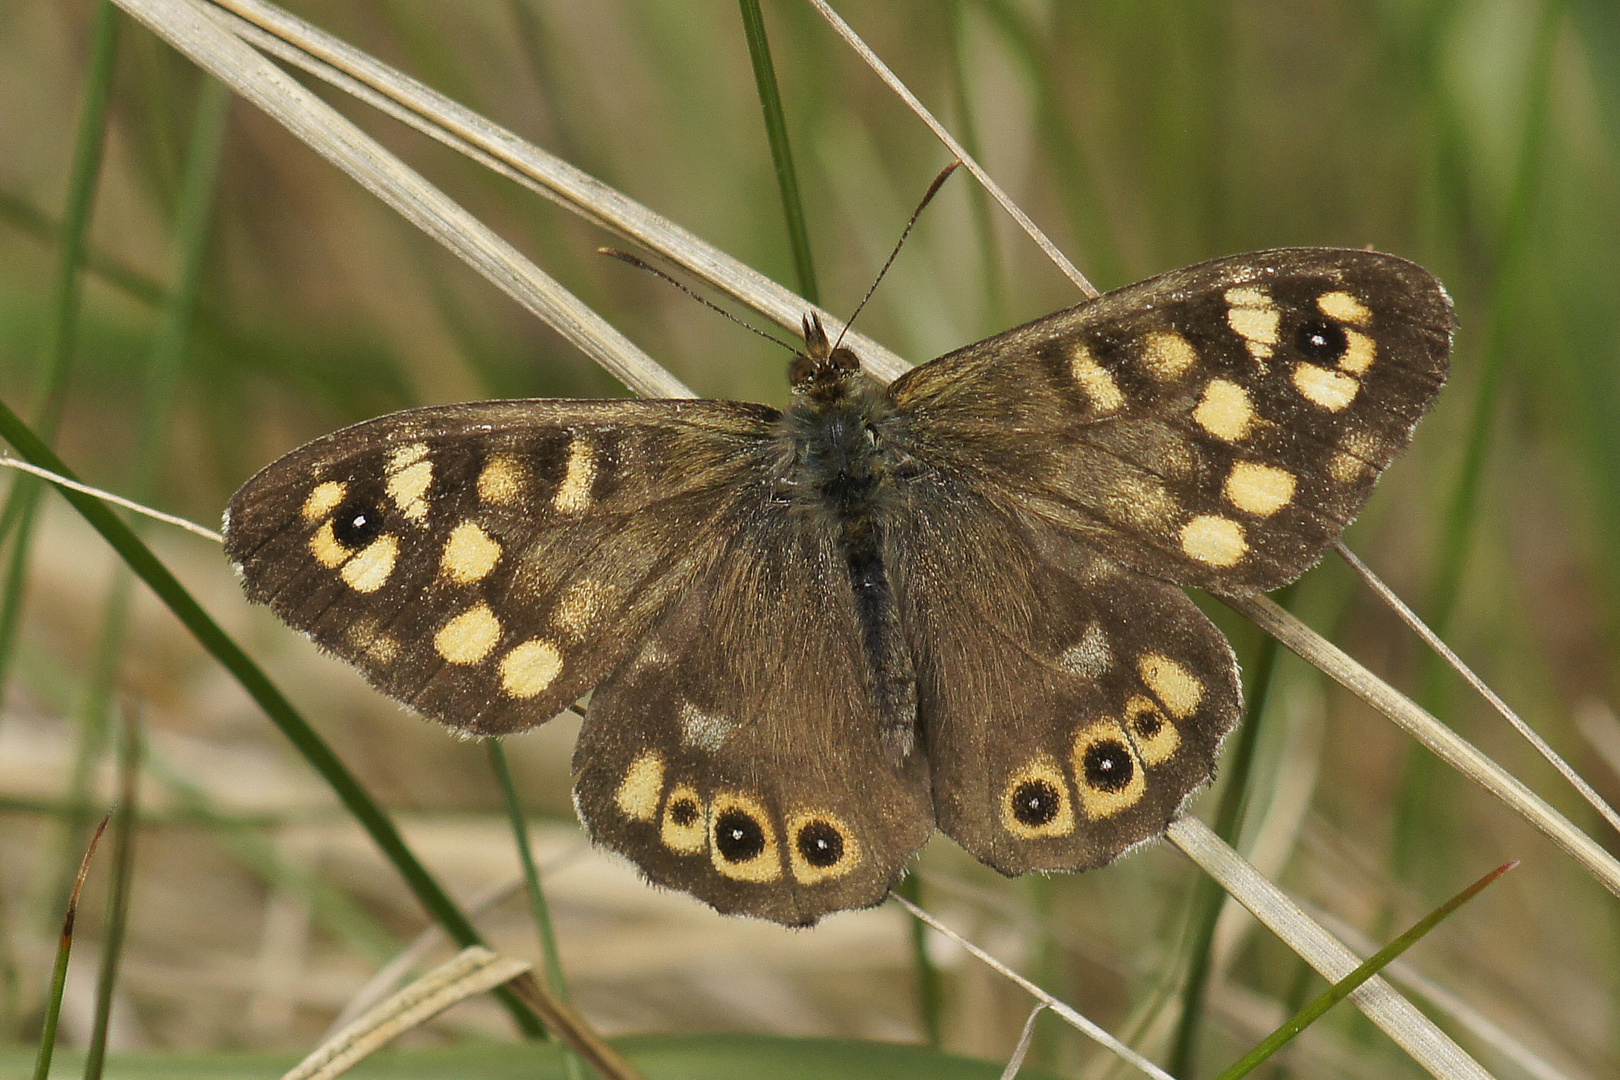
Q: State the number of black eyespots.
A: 8